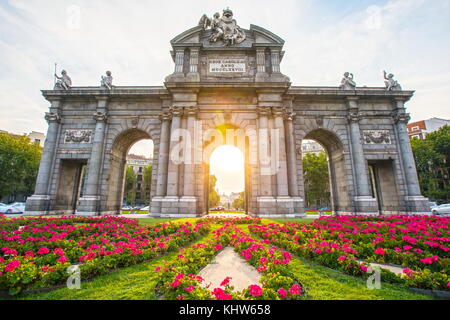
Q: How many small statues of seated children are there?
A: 4